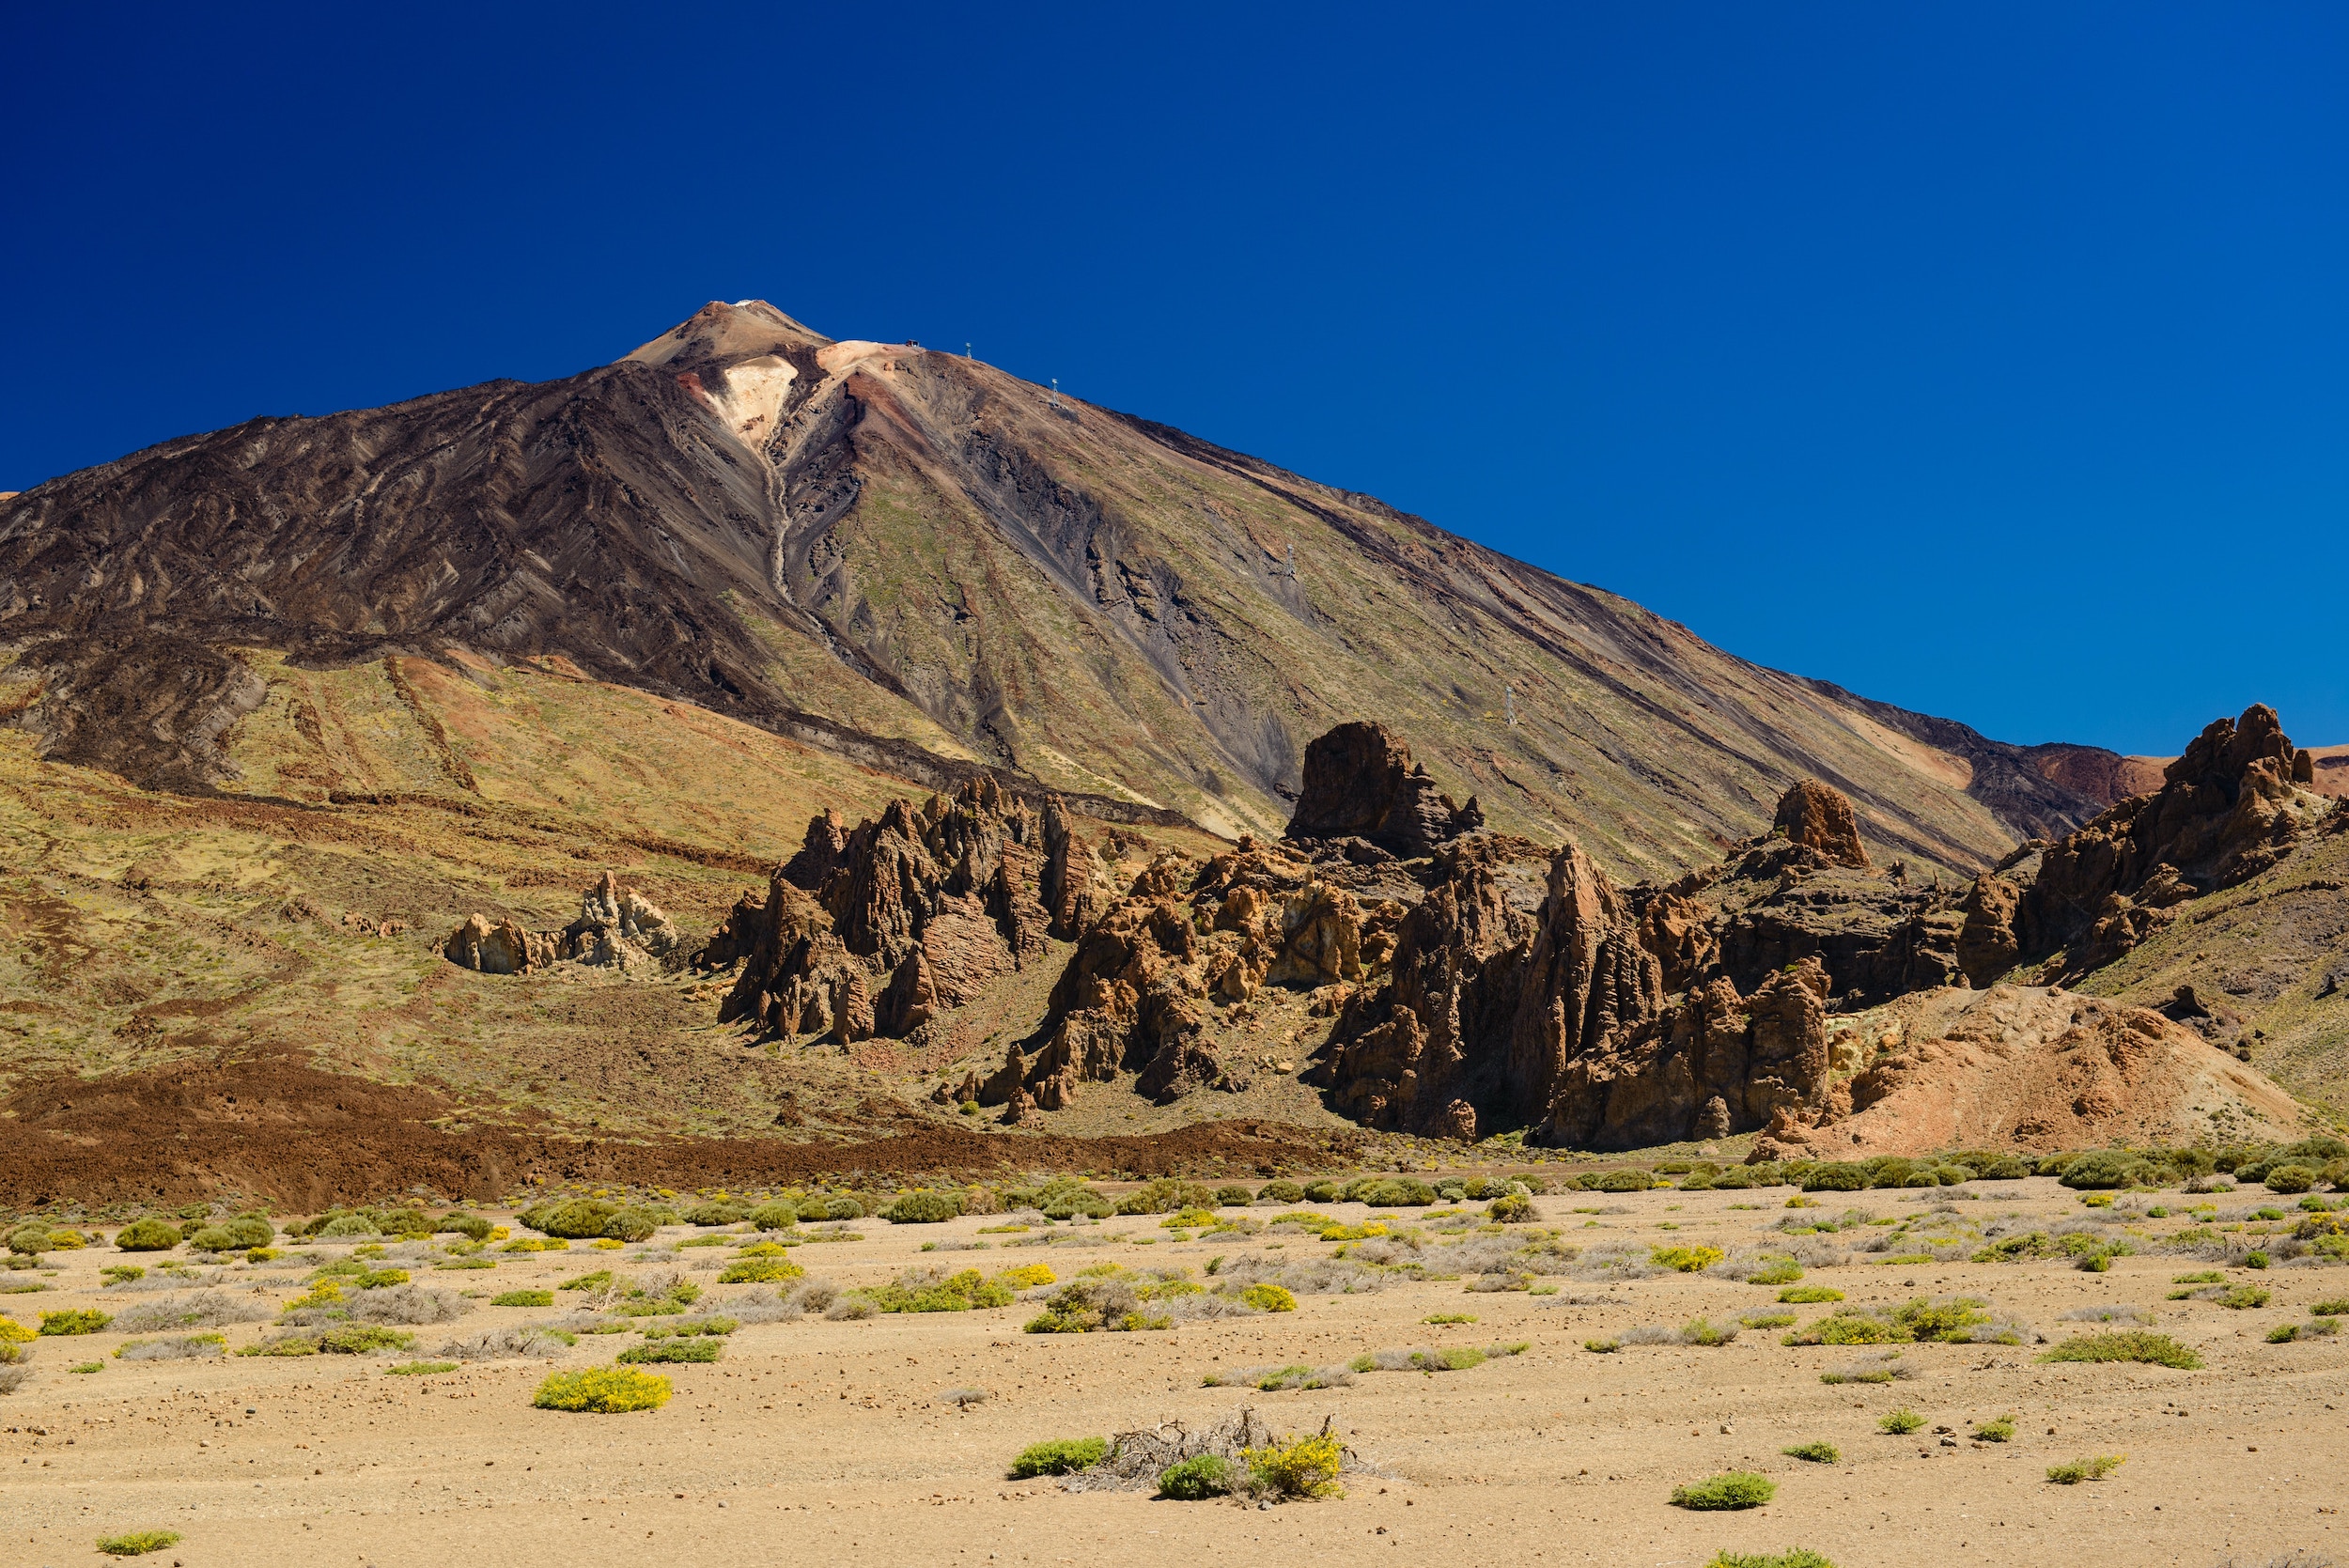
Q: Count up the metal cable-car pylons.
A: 4